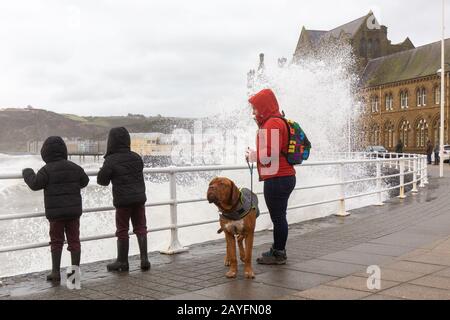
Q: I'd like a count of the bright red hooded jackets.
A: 1